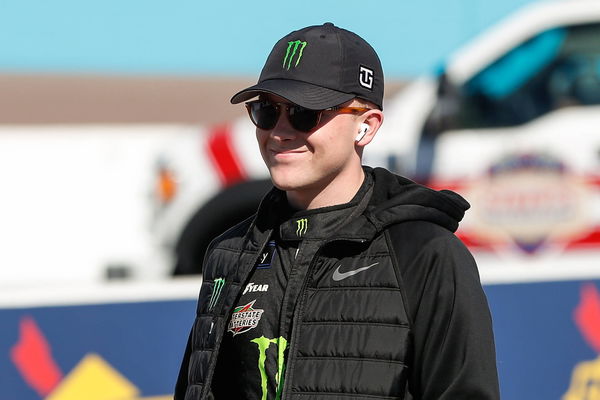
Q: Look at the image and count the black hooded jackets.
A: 1